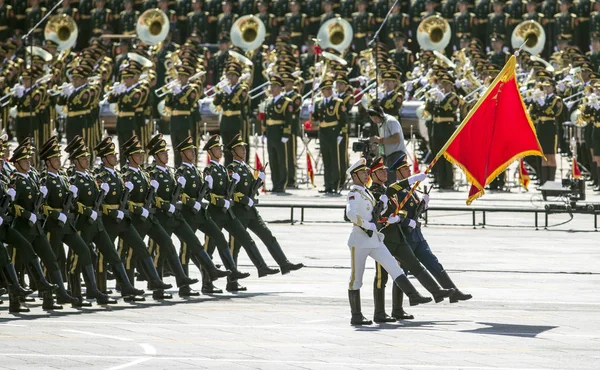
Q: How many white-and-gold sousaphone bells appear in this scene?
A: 6